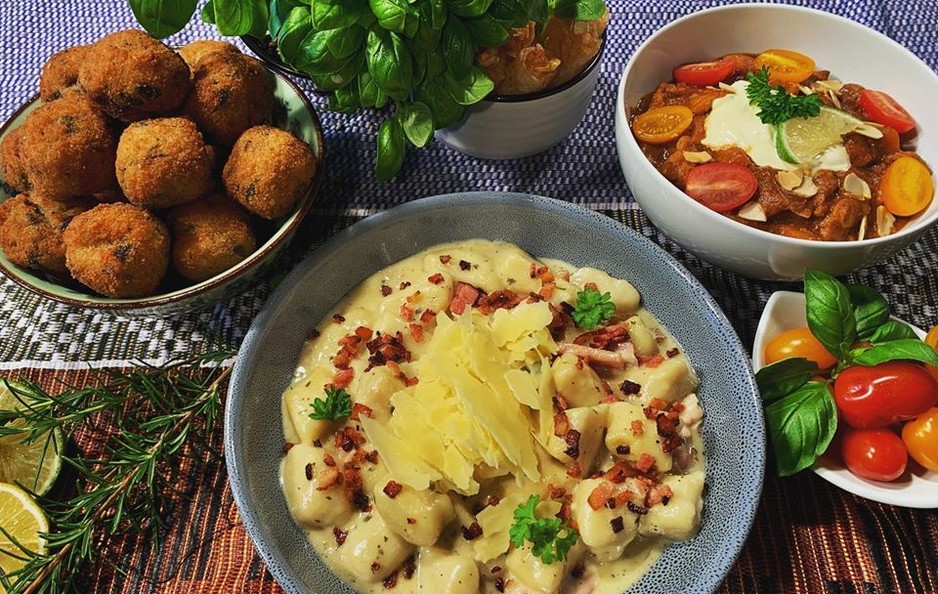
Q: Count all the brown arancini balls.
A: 11